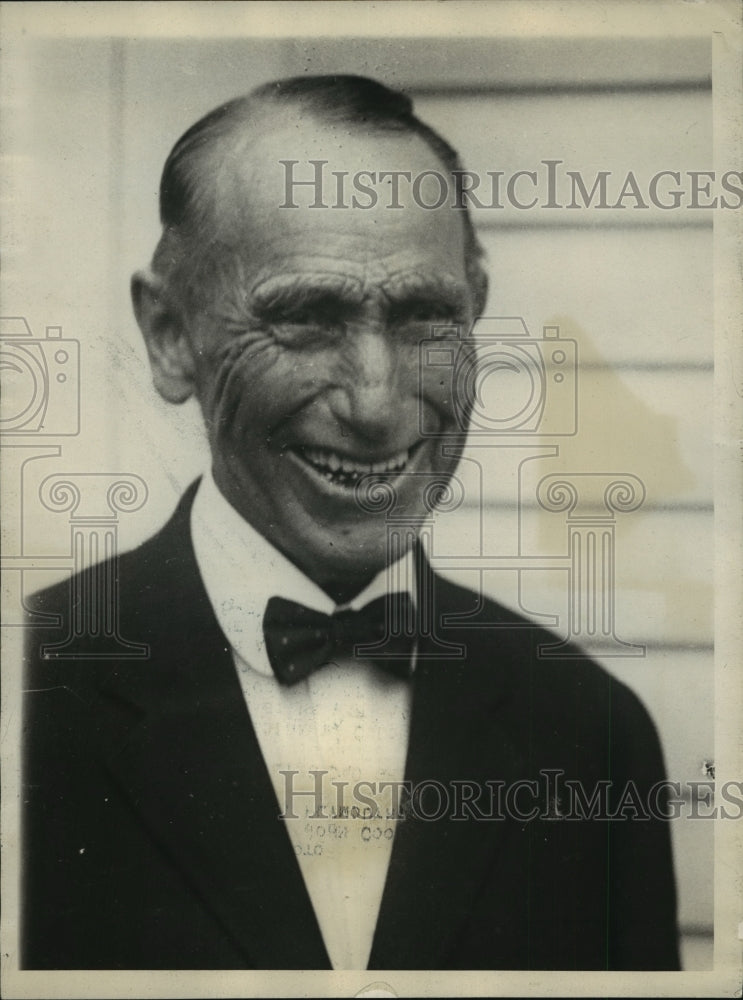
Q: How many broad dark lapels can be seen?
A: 2